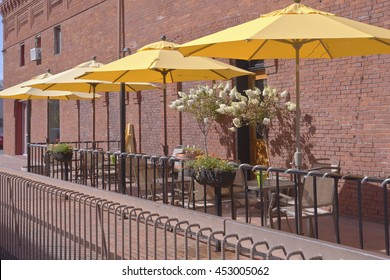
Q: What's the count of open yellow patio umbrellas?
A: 4